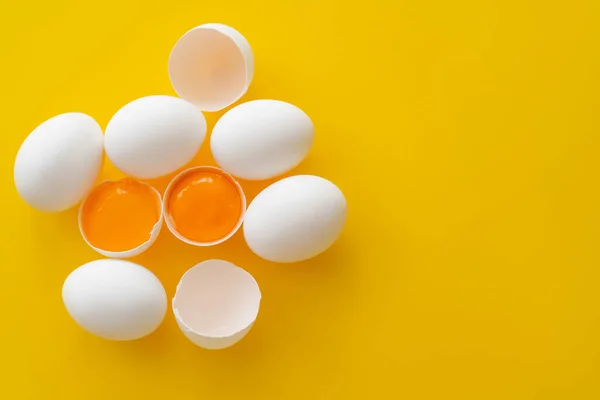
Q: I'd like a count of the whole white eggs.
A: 5